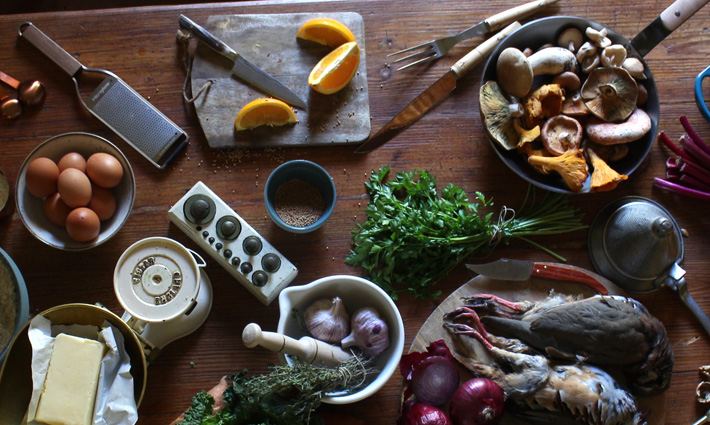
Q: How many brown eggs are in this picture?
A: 7